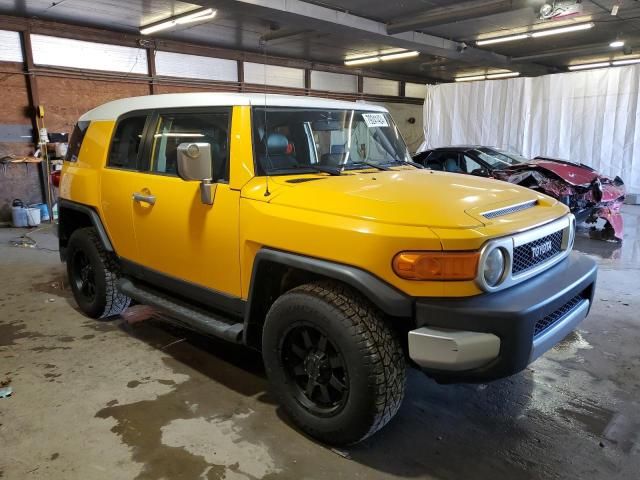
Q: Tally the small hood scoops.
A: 1